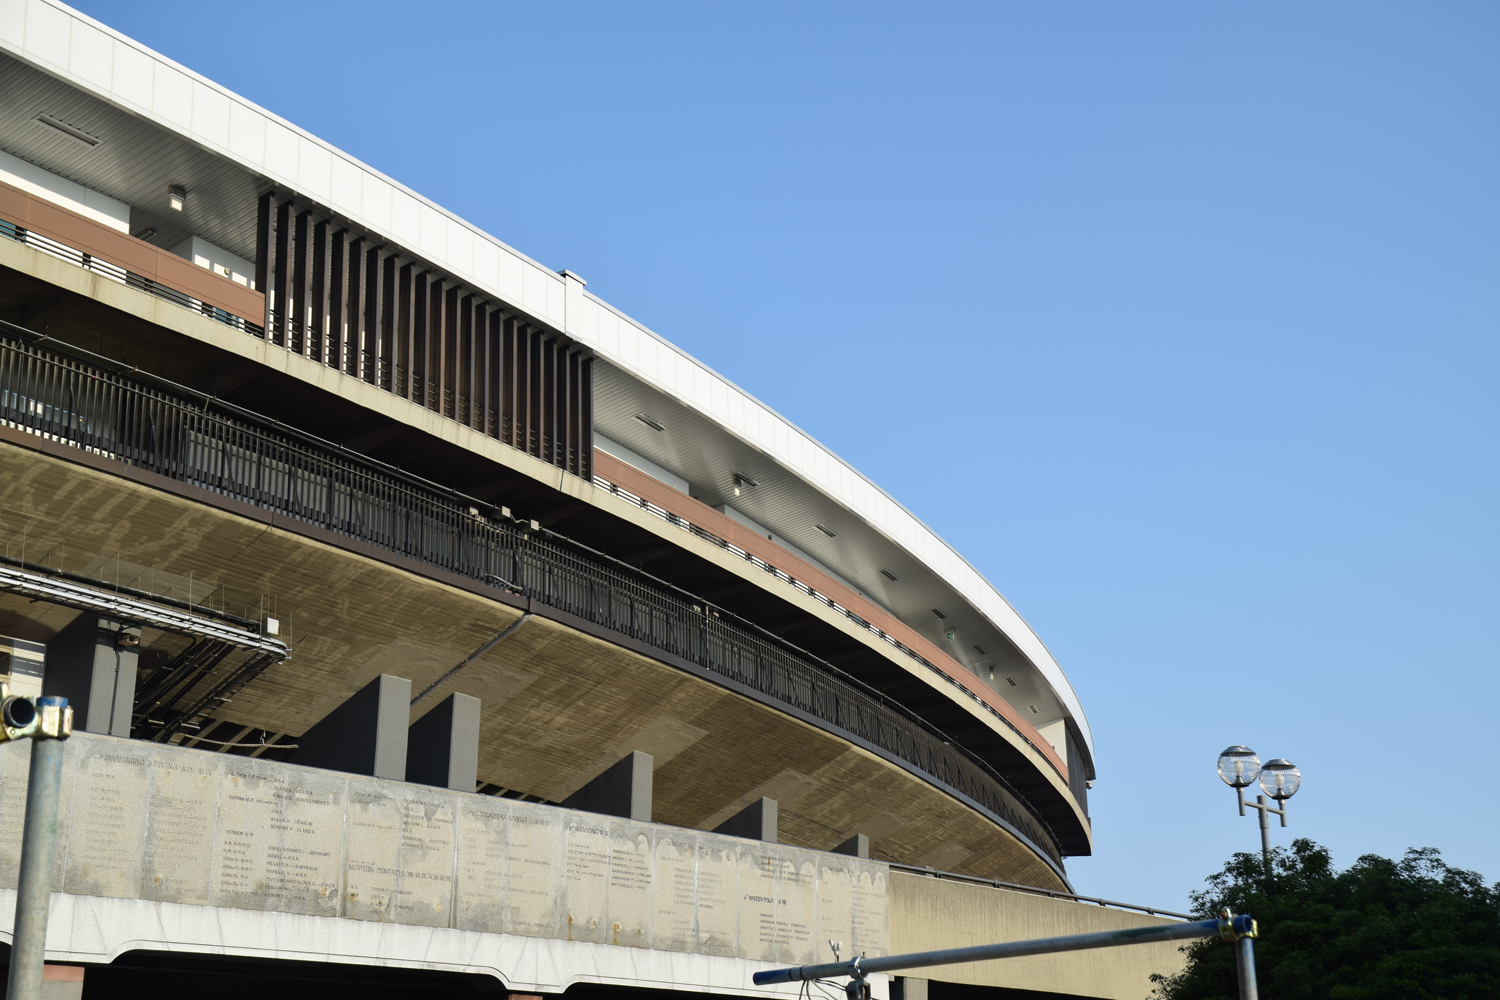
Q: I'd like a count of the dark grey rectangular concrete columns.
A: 6